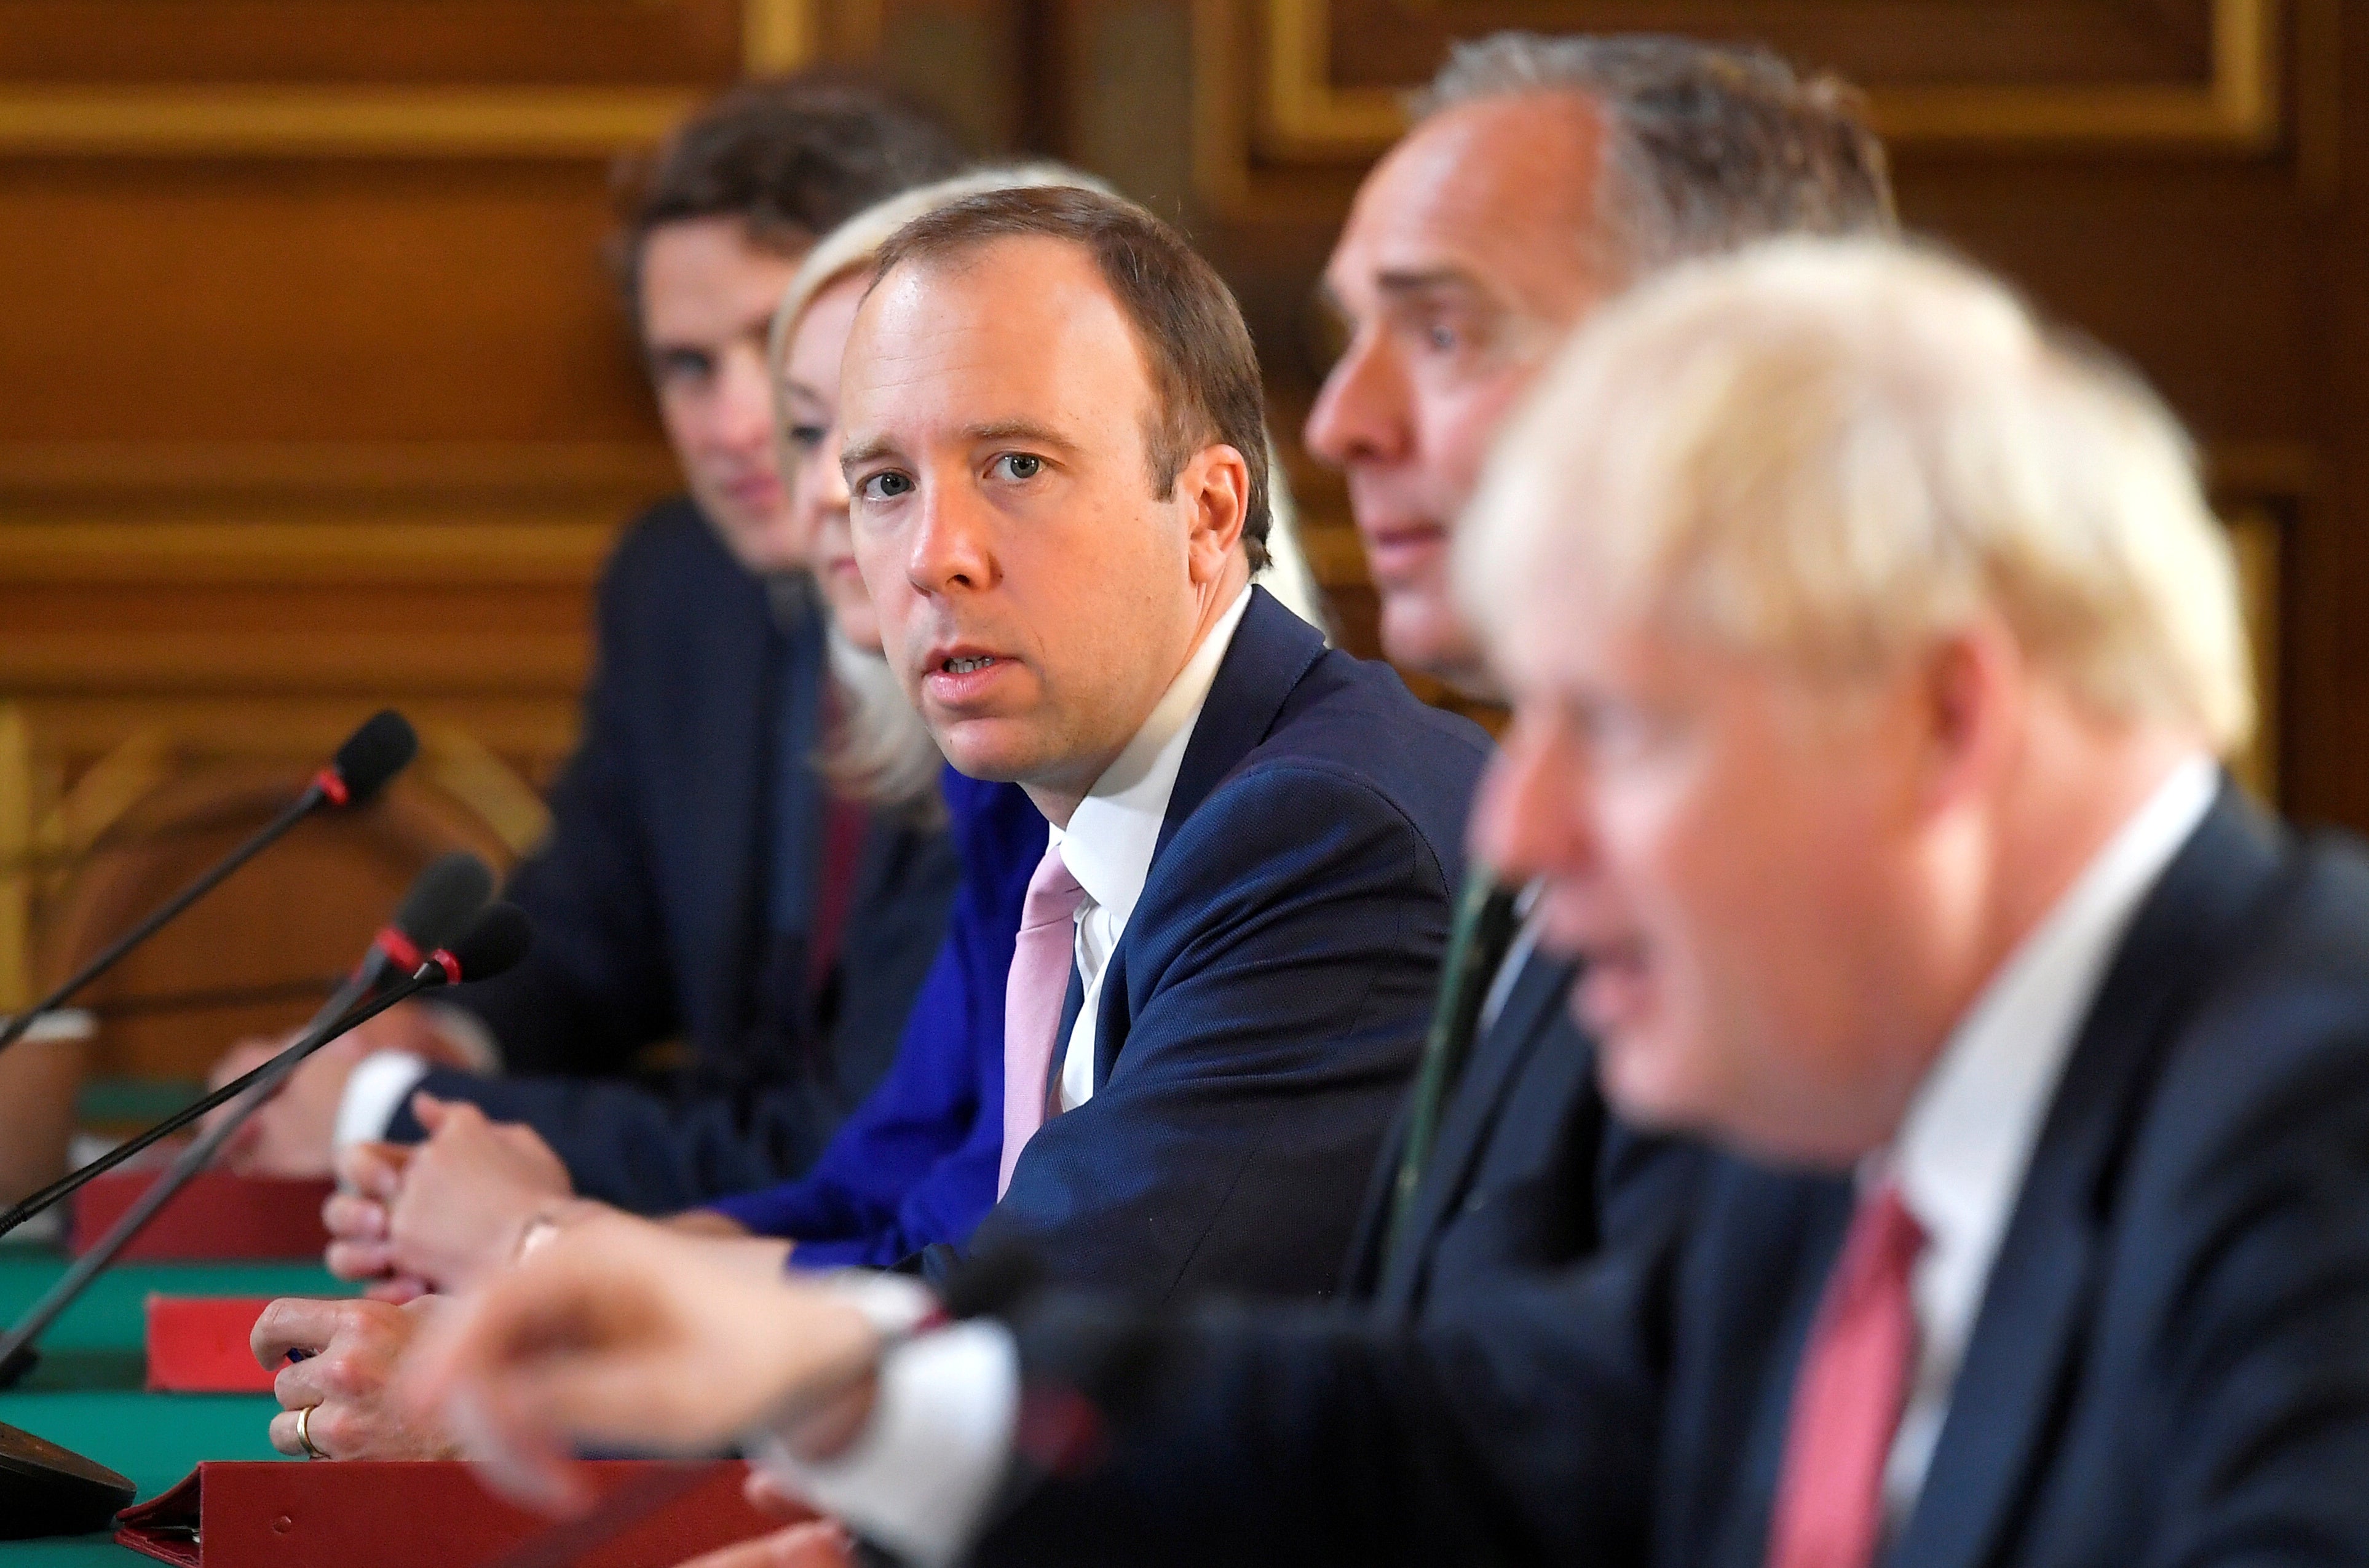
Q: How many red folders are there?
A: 3